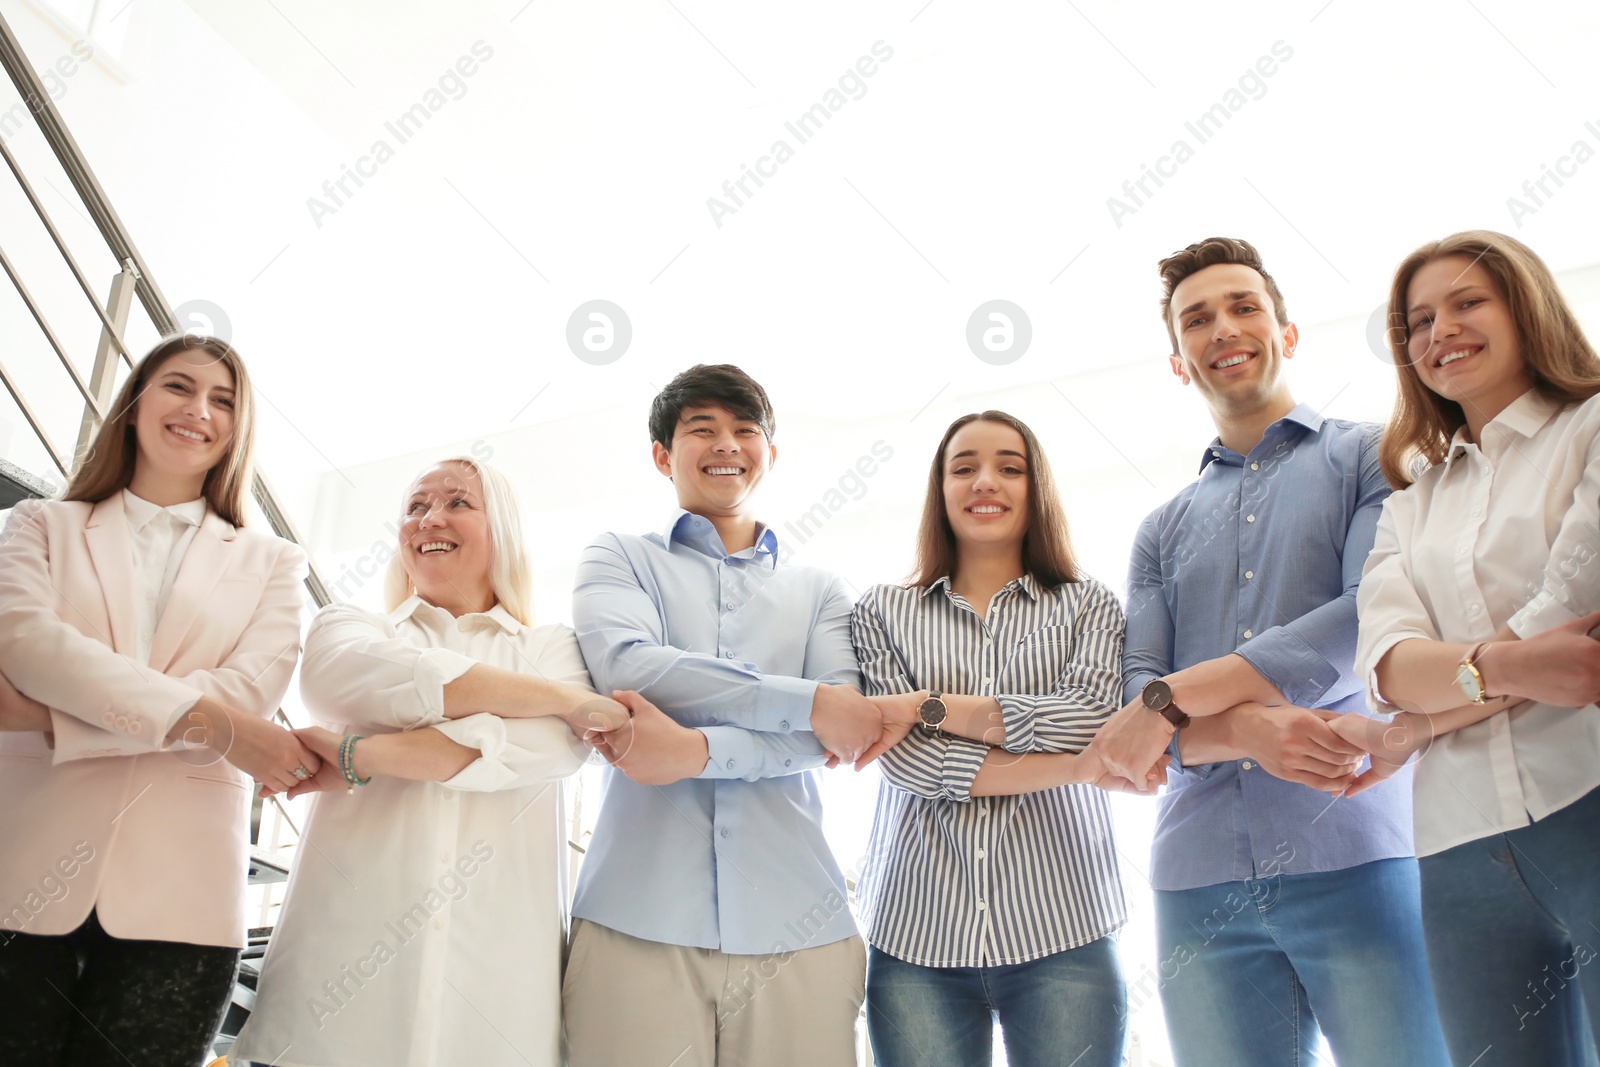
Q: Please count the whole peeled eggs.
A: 0